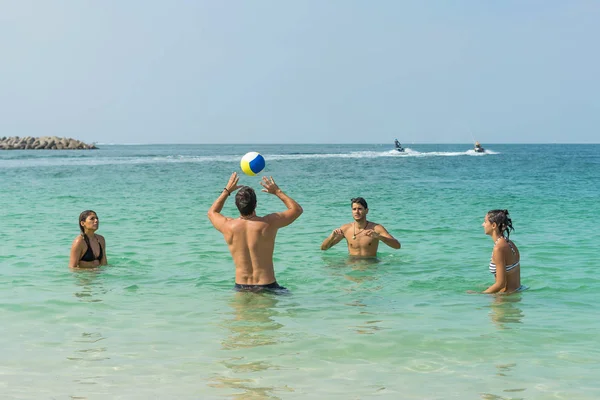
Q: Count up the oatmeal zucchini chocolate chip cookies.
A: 0